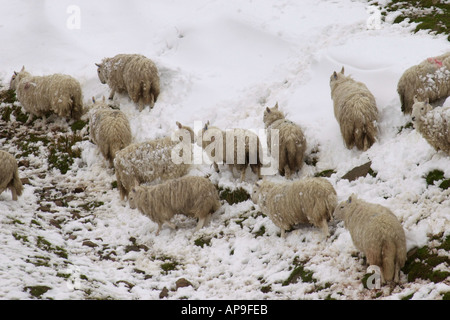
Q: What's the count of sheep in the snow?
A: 13